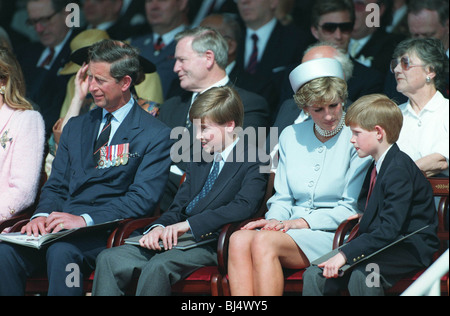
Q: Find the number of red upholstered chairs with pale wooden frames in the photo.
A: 0